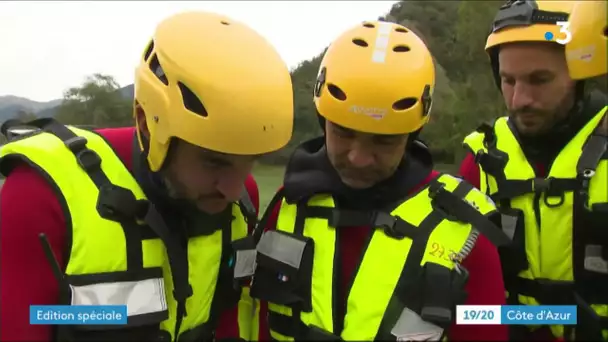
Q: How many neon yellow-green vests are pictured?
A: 3